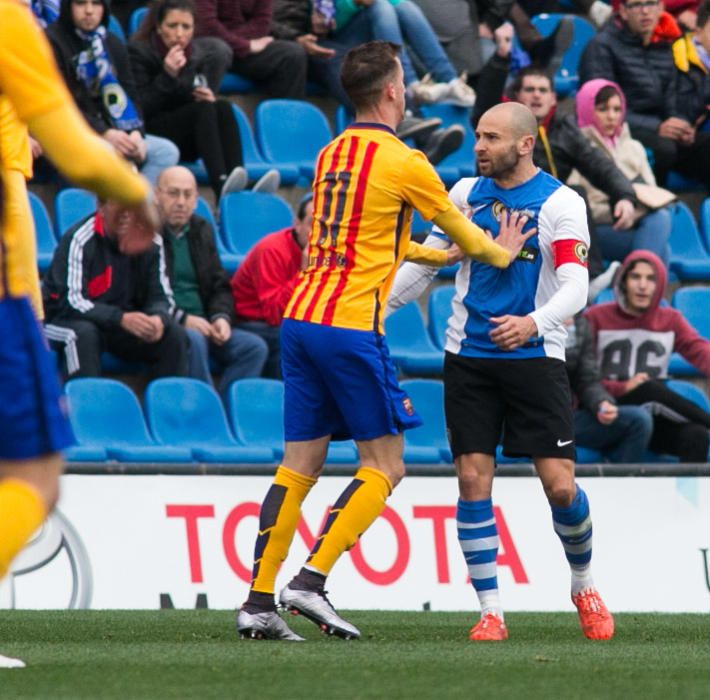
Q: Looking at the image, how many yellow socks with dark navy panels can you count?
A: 2